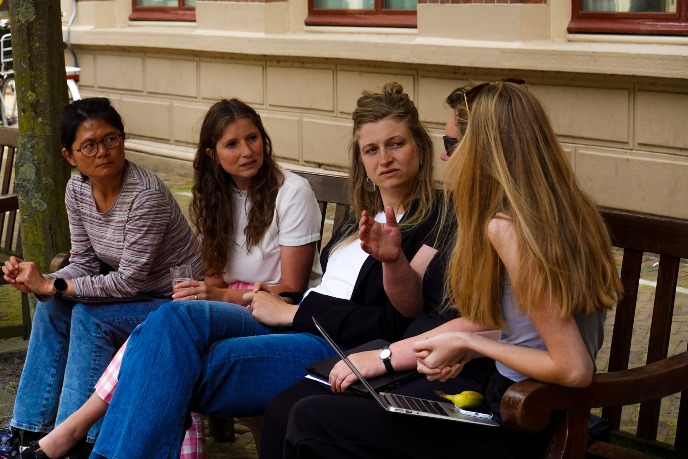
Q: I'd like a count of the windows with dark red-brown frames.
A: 3